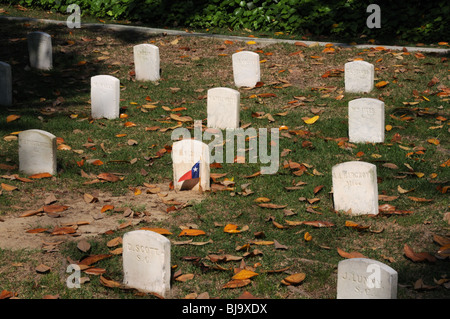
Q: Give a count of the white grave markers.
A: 13